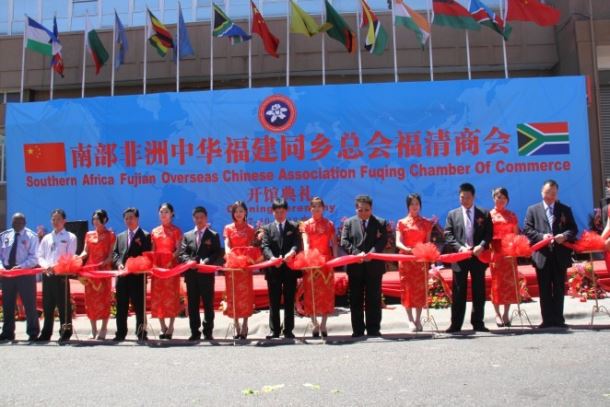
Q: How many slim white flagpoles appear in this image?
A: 15